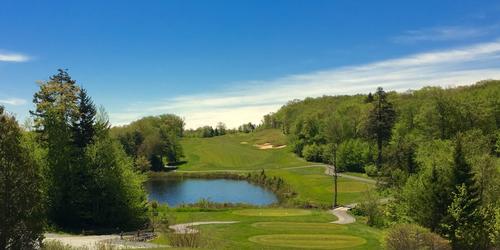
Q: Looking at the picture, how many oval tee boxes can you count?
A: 3